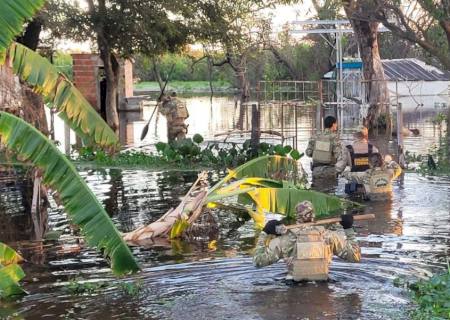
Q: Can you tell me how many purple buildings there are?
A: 0